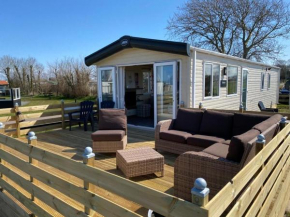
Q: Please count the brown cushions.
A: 11